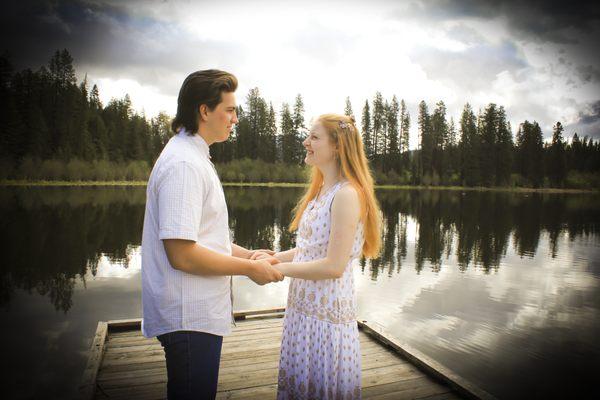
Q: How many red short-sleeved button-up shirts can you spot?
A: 0